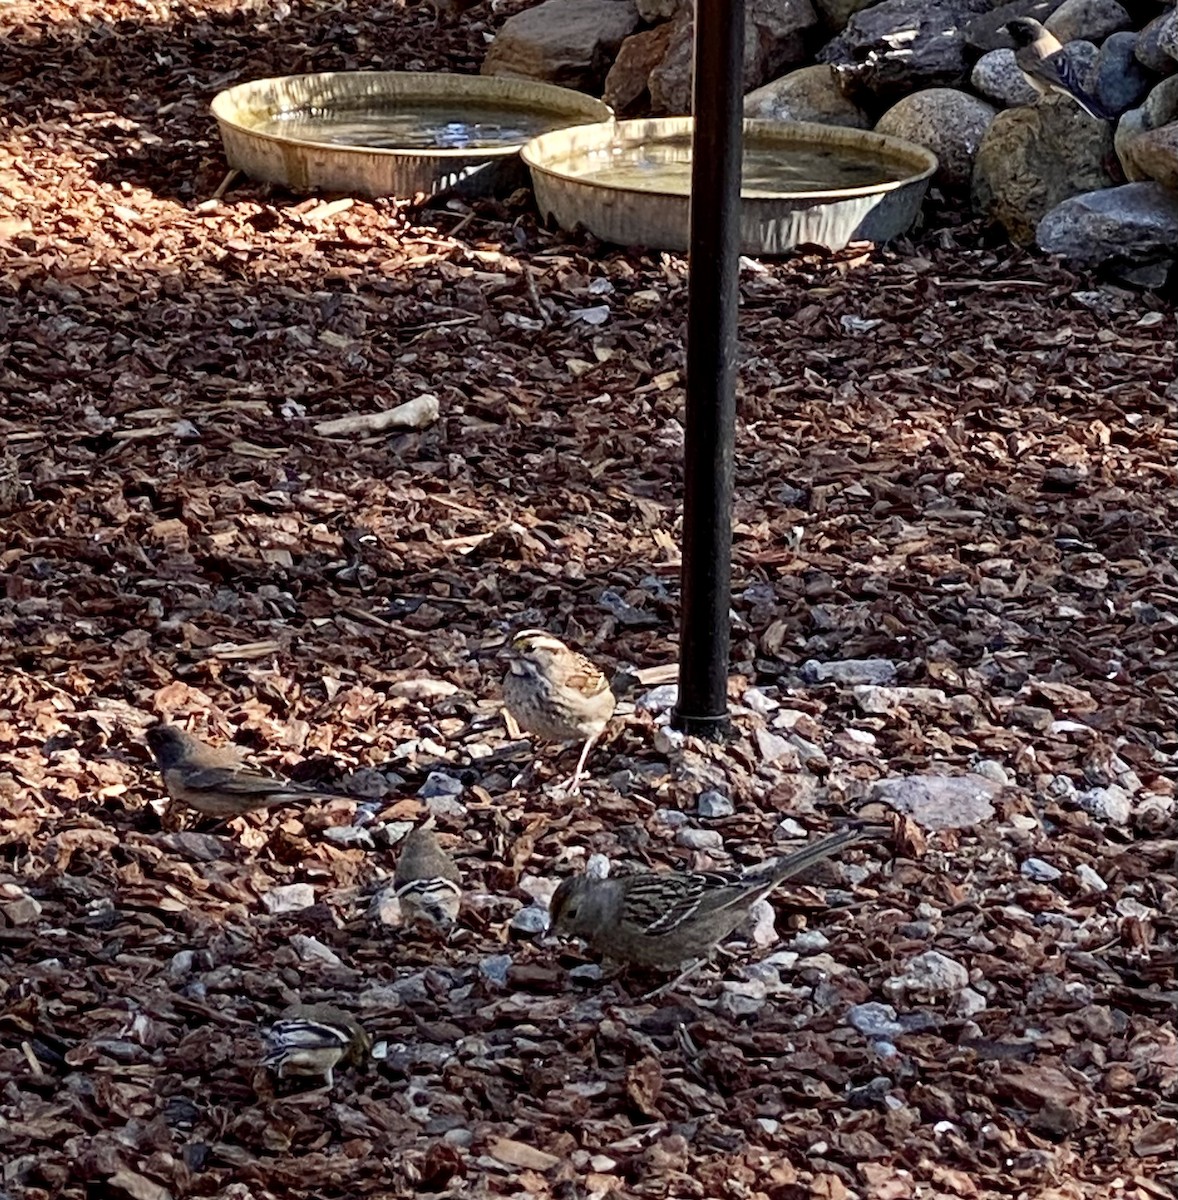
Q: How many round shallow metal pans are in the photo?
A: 2